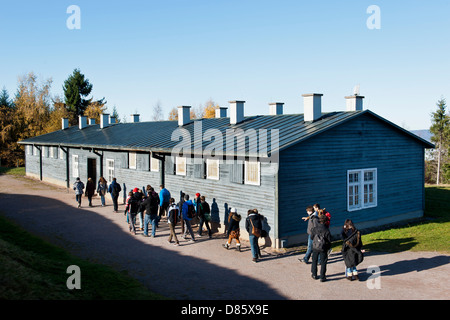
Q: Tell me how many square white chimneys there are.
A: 12